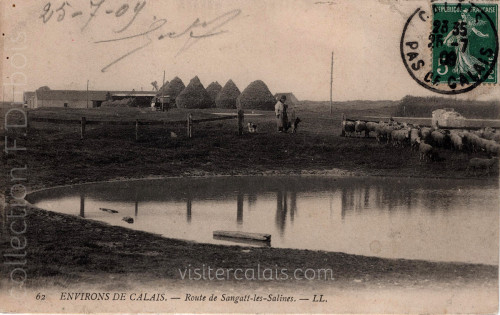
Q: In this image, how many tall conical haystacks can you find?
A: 5